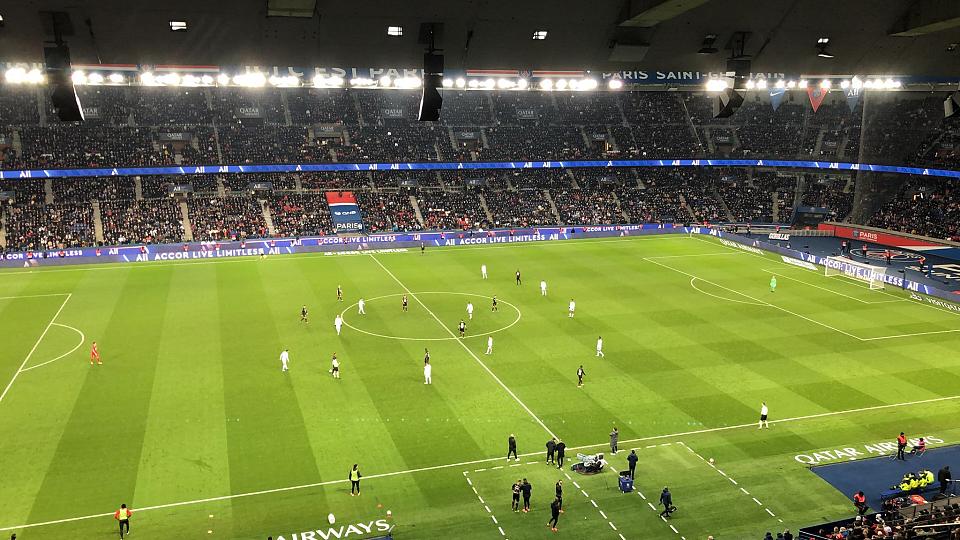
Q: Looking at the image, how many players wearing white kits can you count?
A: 10